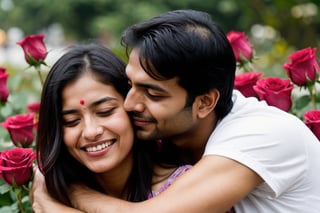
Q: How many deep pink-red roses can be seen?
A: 10